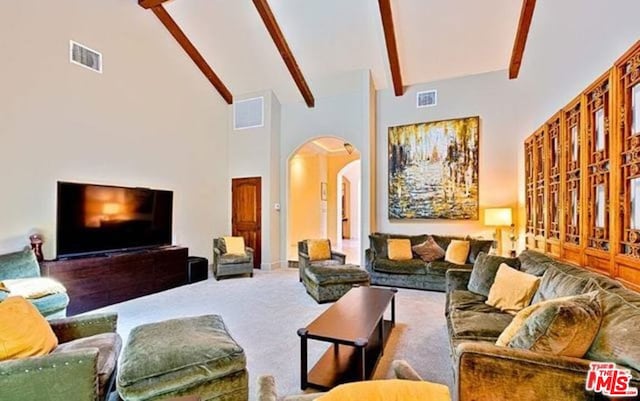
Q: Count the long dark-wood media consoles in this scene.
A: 1